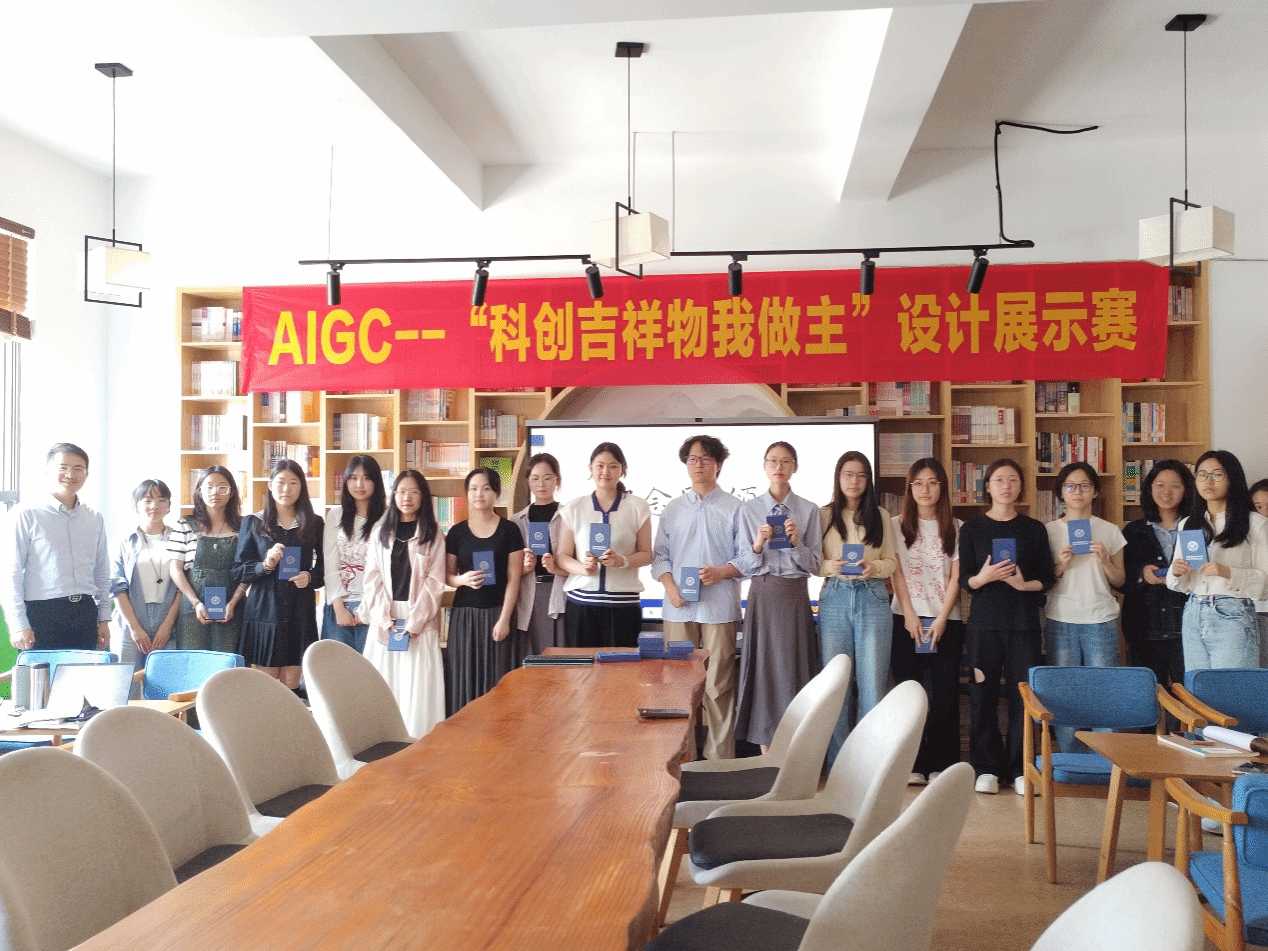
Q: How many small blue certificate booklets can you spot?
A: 15